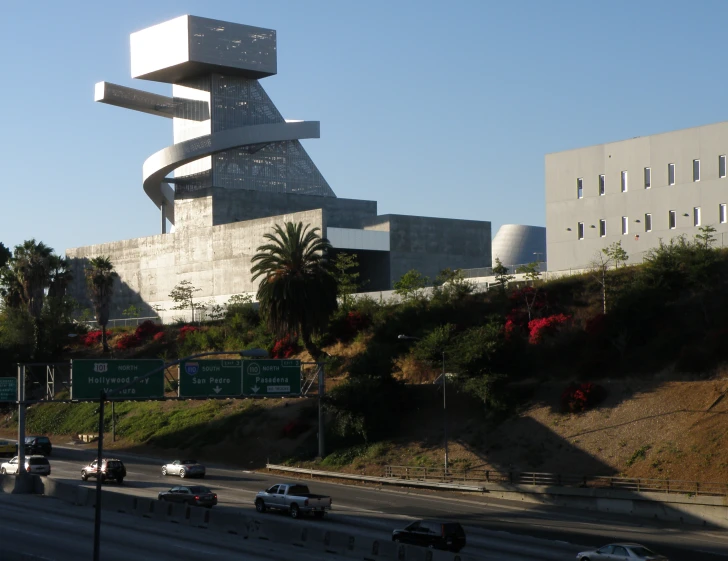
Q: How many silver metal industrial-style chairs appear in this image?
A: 0